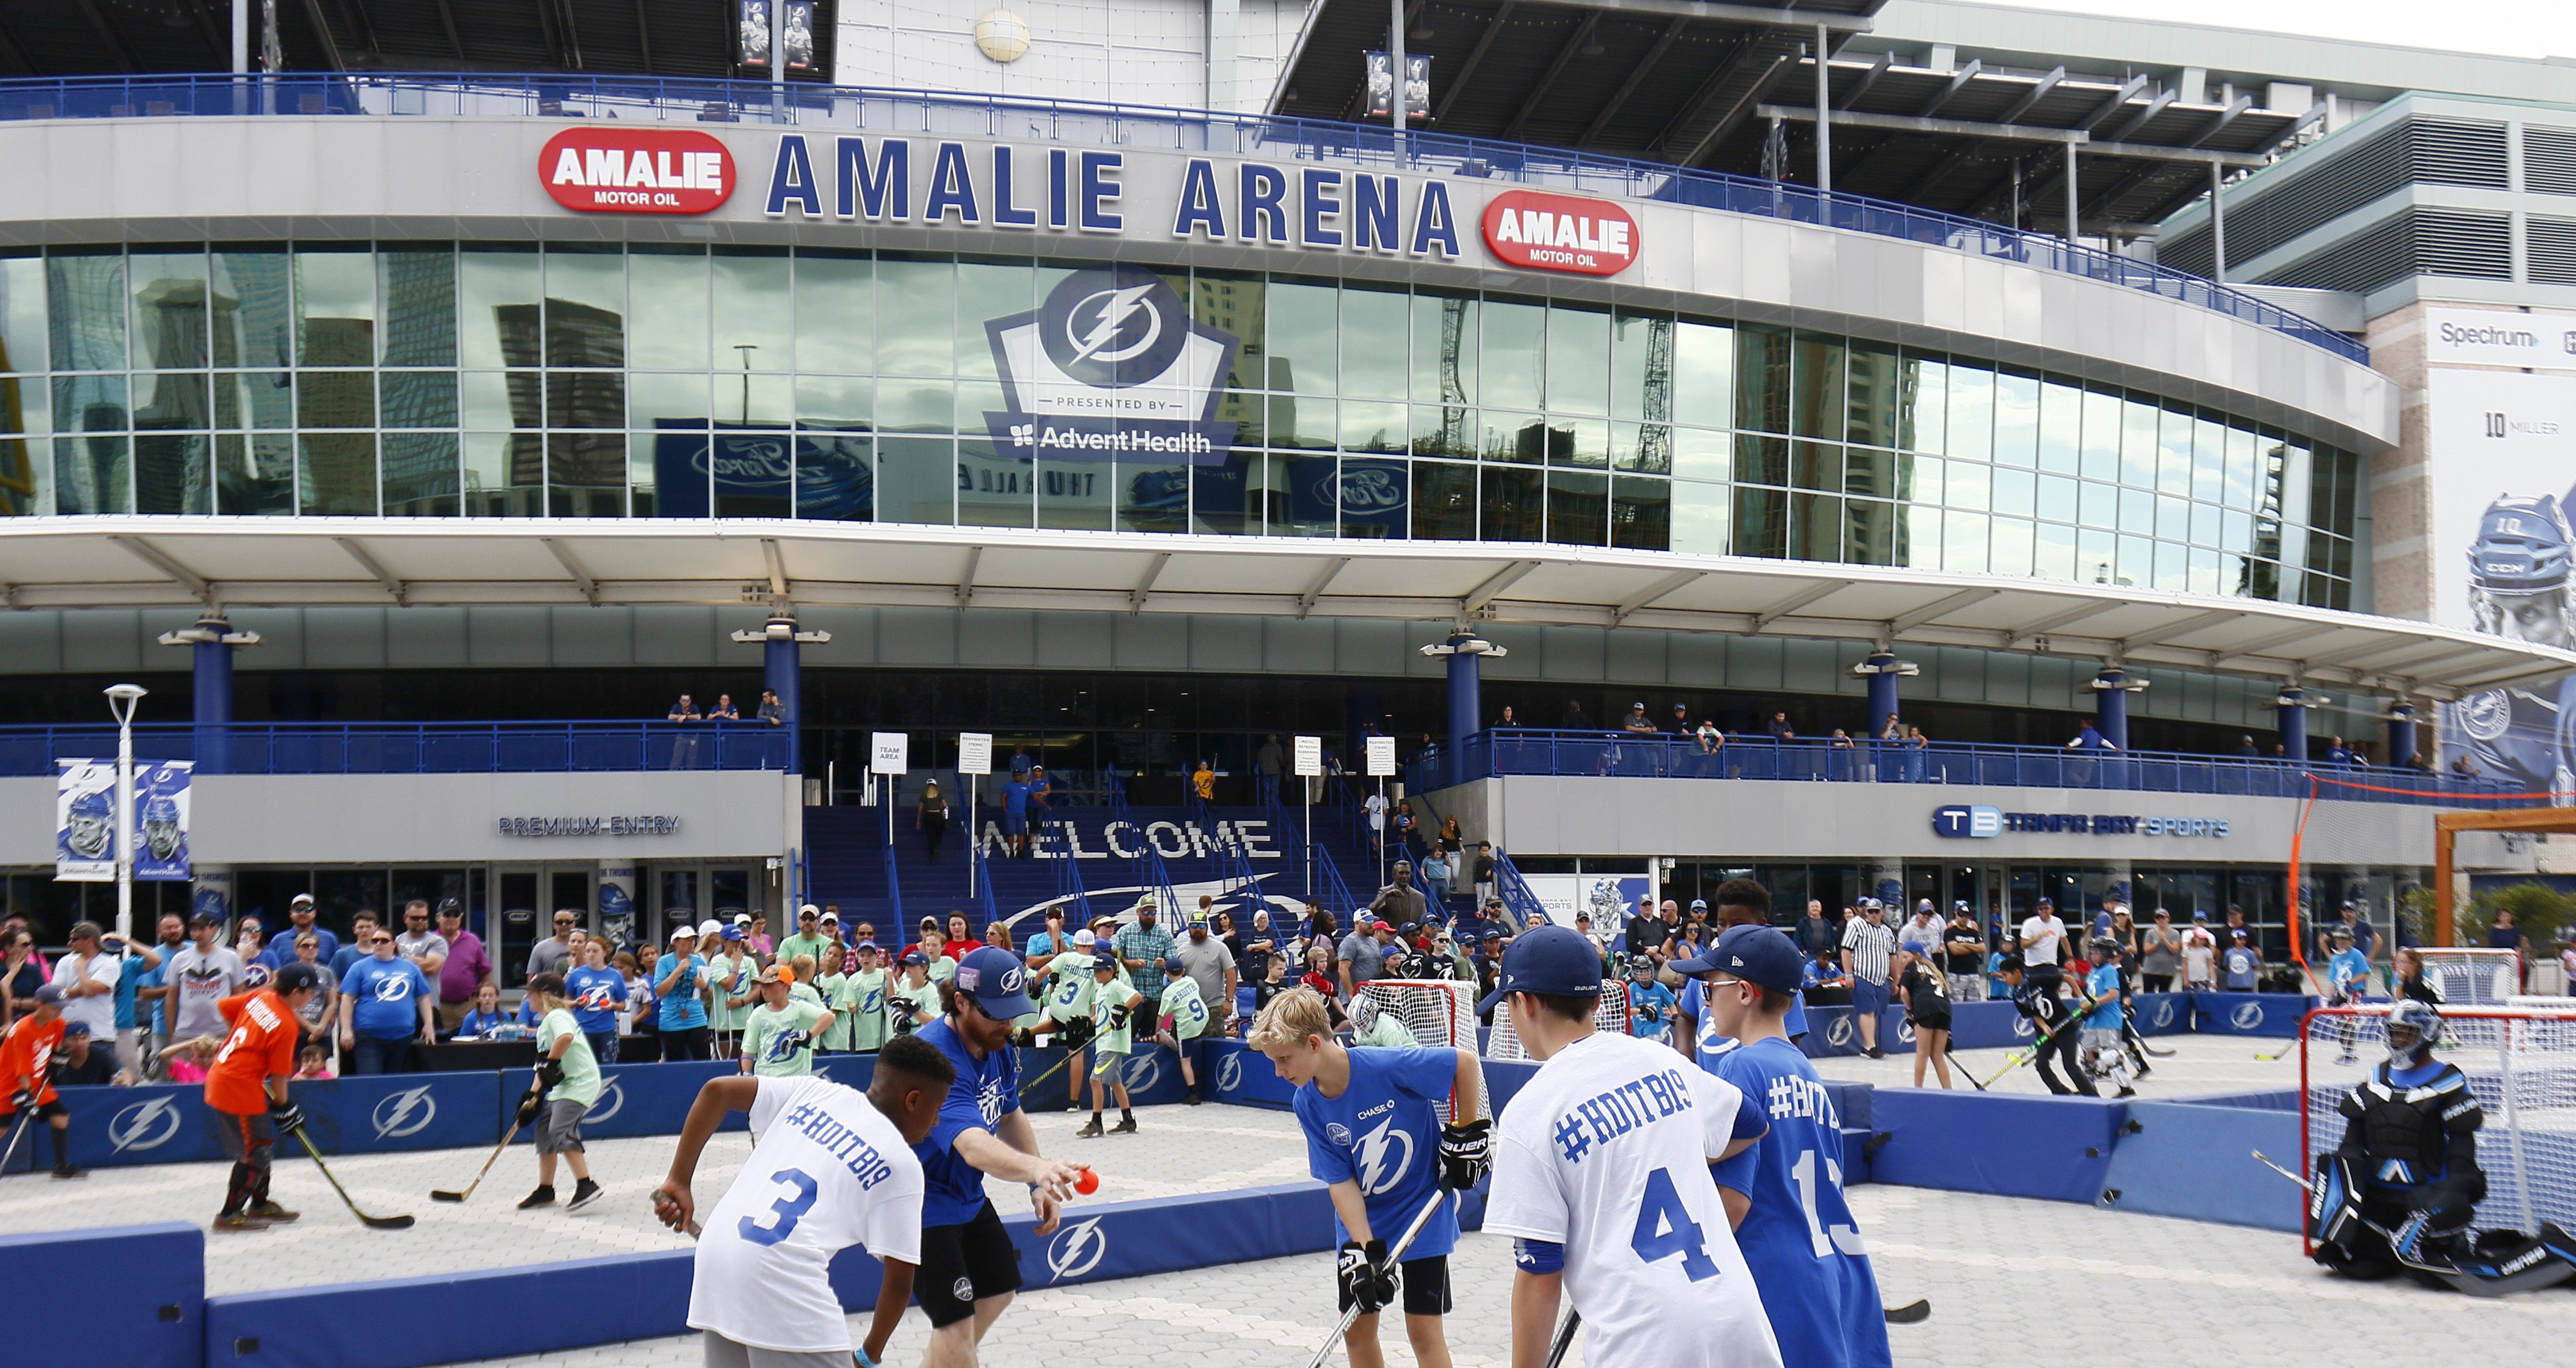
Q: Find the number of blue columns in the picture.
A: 7